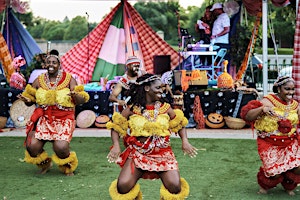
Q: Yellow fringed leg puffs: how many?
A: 4